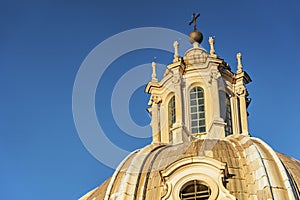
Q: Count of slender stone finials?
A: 4